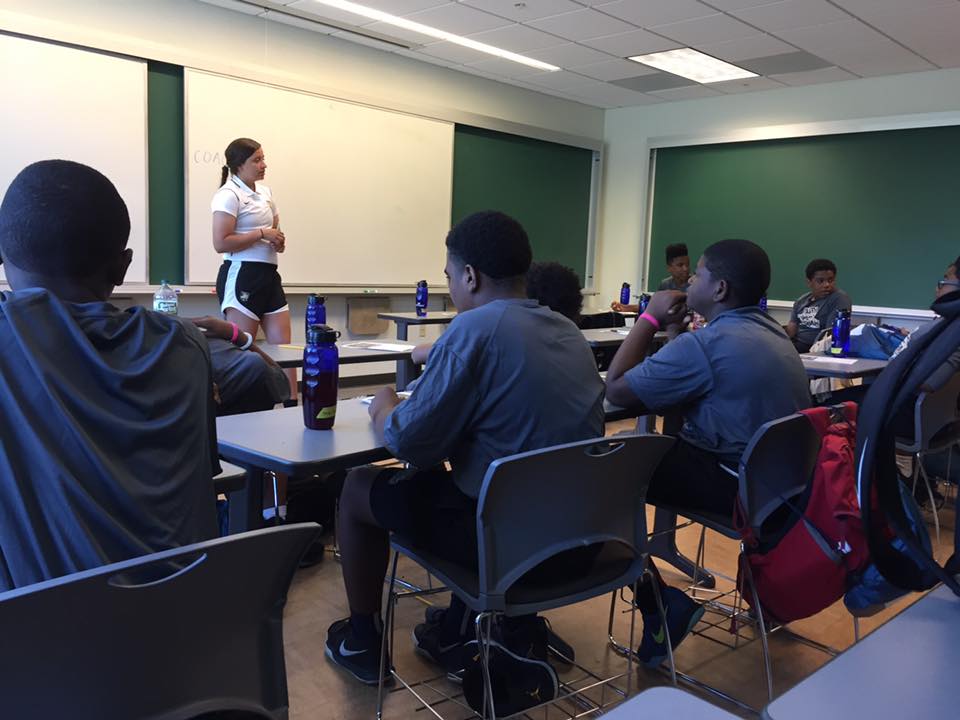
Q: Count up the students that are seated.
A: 8